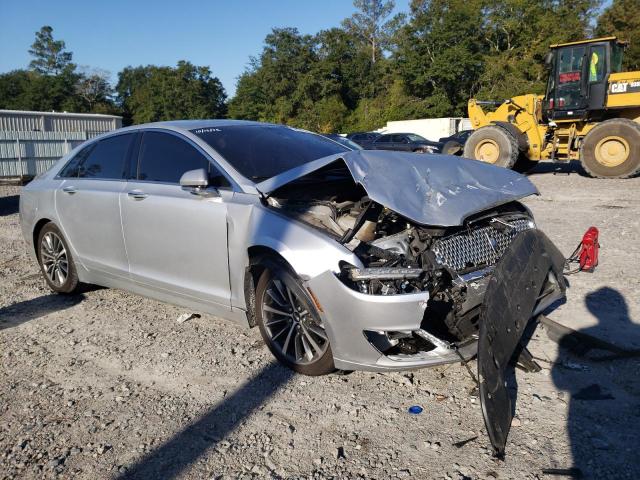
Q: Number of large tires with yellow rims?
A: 2